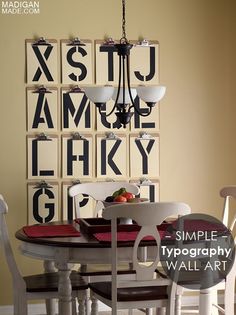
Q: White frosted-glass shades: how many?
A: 3